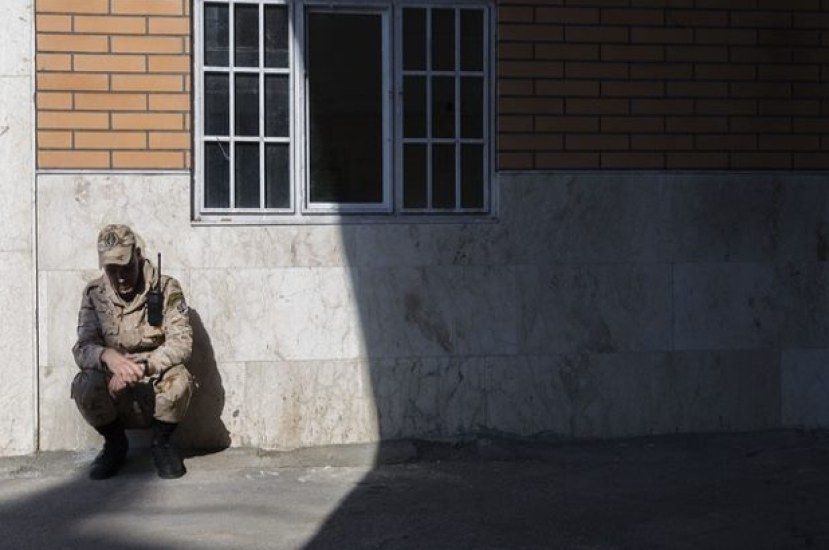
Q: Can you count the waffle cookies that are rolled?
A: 0